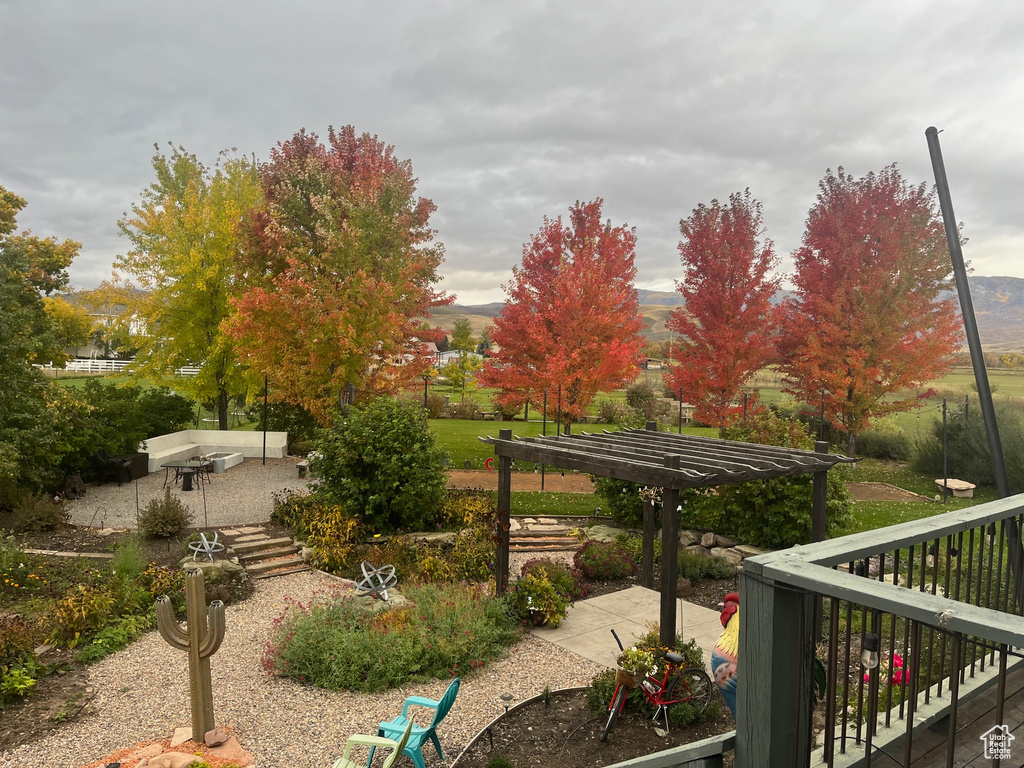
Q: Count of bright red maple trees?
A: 3